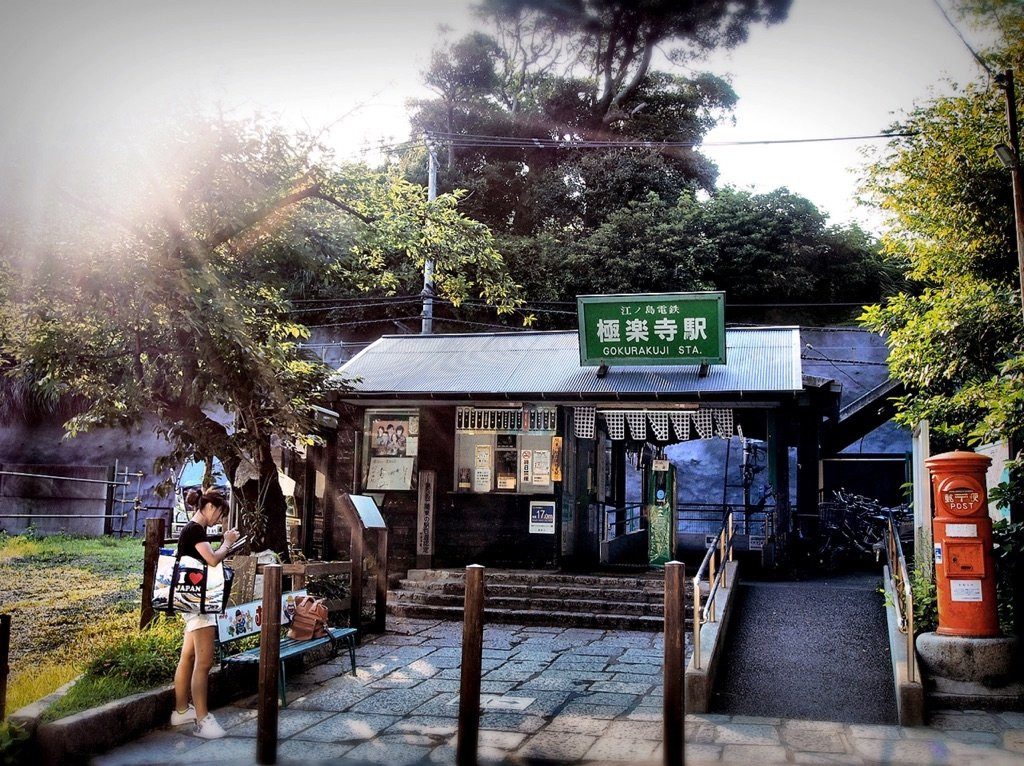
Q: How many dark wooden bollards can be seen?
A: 3